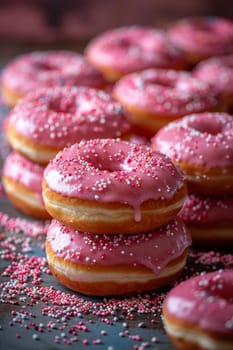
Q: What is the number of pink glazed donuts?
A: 12